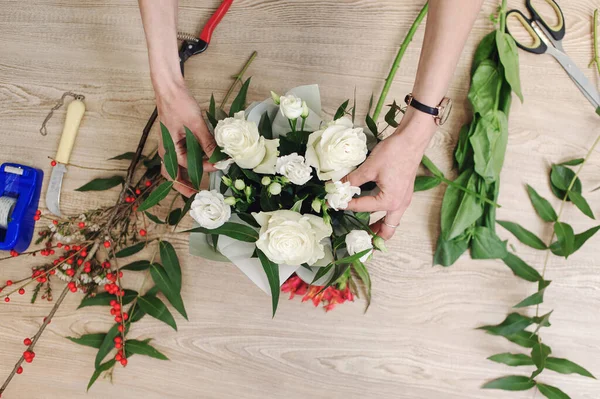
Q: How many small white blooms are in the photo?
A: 5